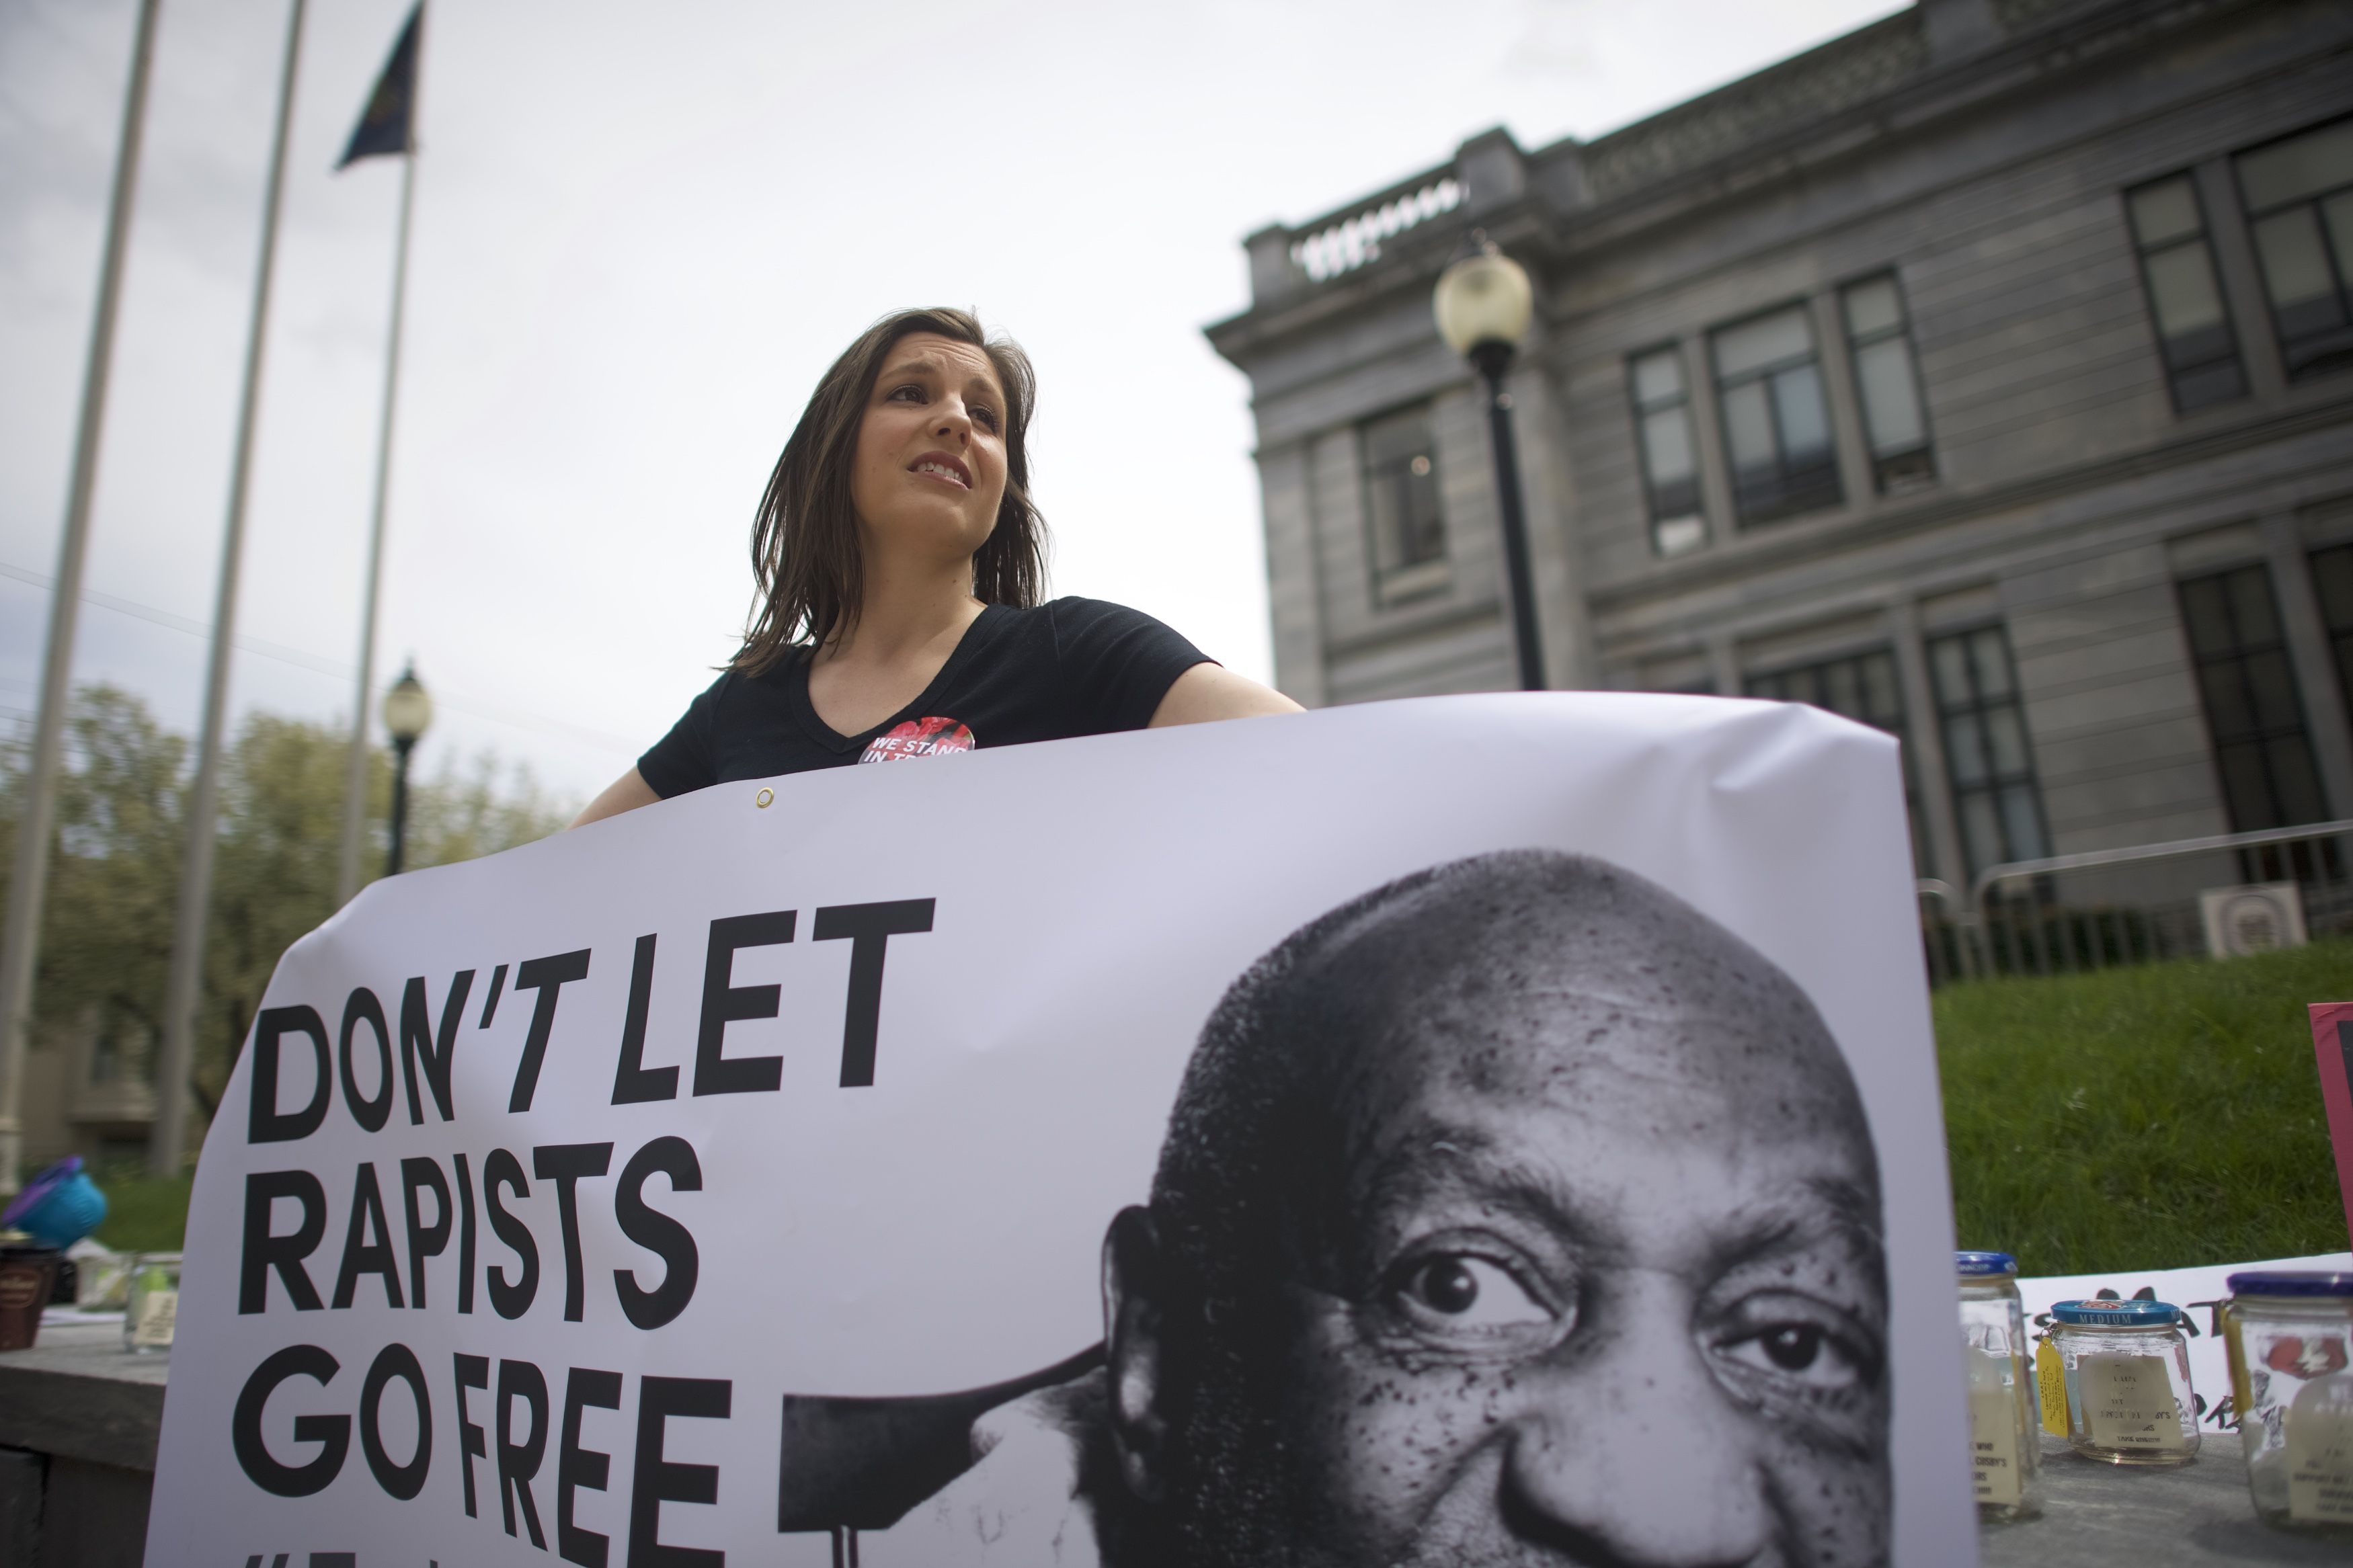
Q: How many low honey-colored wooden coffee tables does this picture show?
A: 0